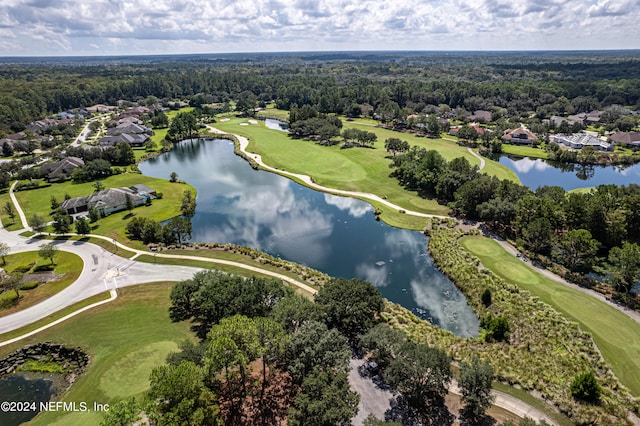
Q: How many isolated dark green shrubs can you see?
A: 3